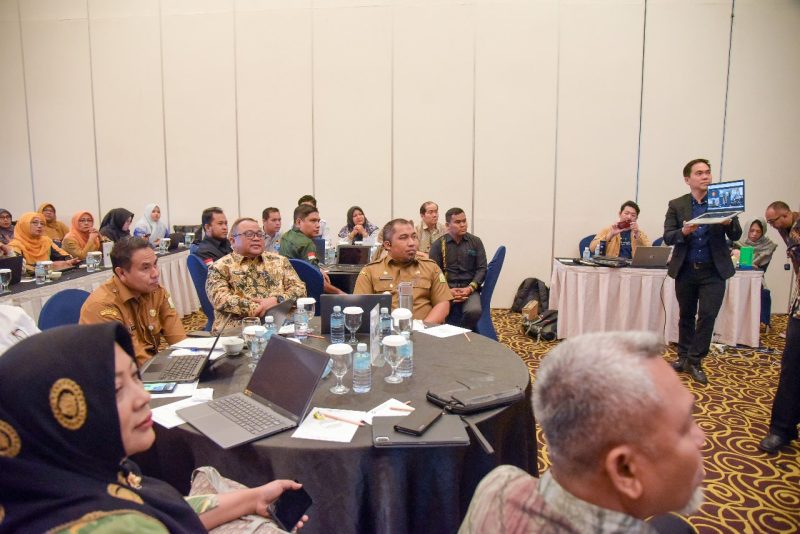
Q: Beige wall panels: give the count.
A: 11